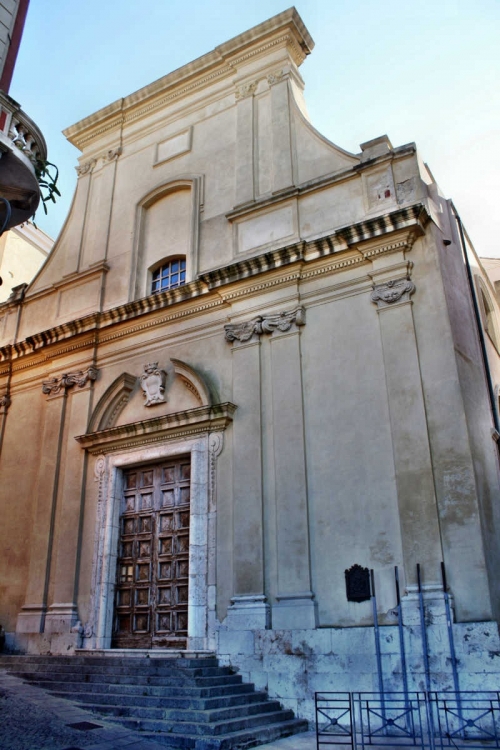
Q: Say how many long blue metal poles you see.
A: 4